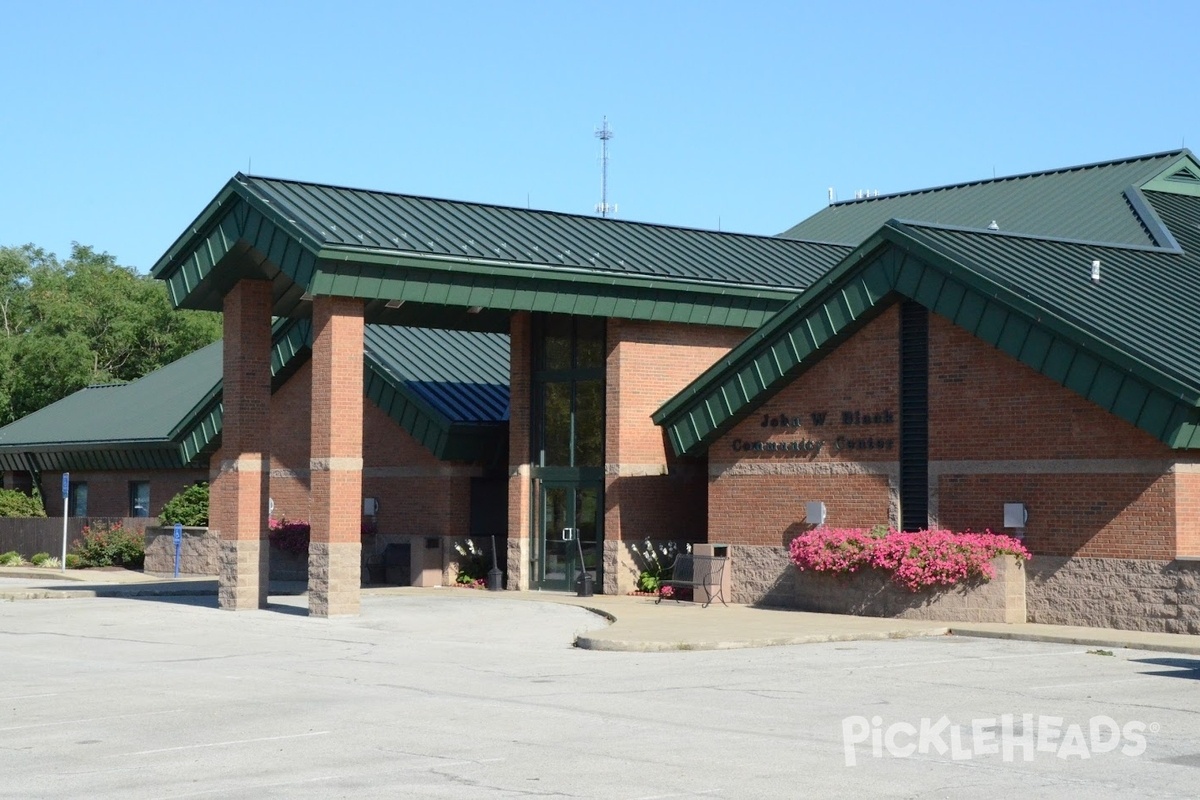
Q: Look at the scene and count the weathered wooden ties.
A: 0